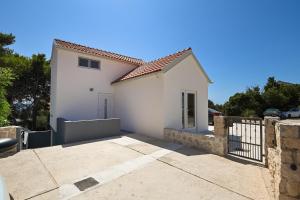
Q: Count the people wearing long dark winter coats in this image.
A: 0